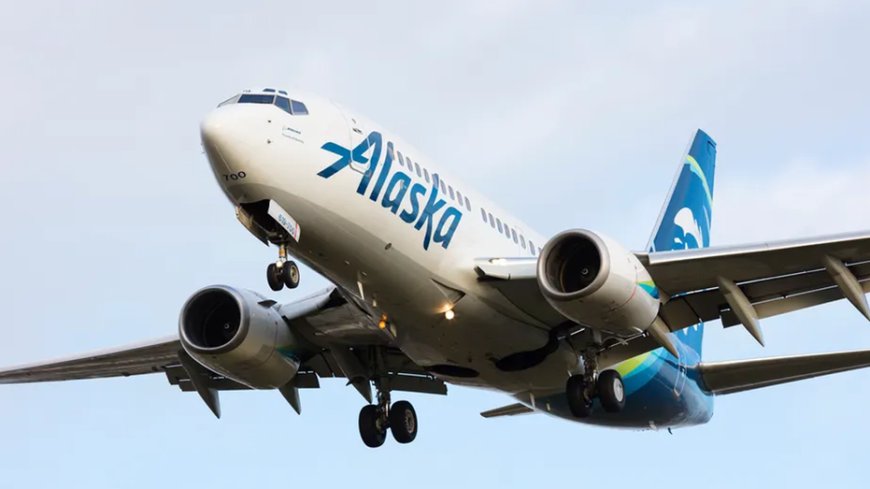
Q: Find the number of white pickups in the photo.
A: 0